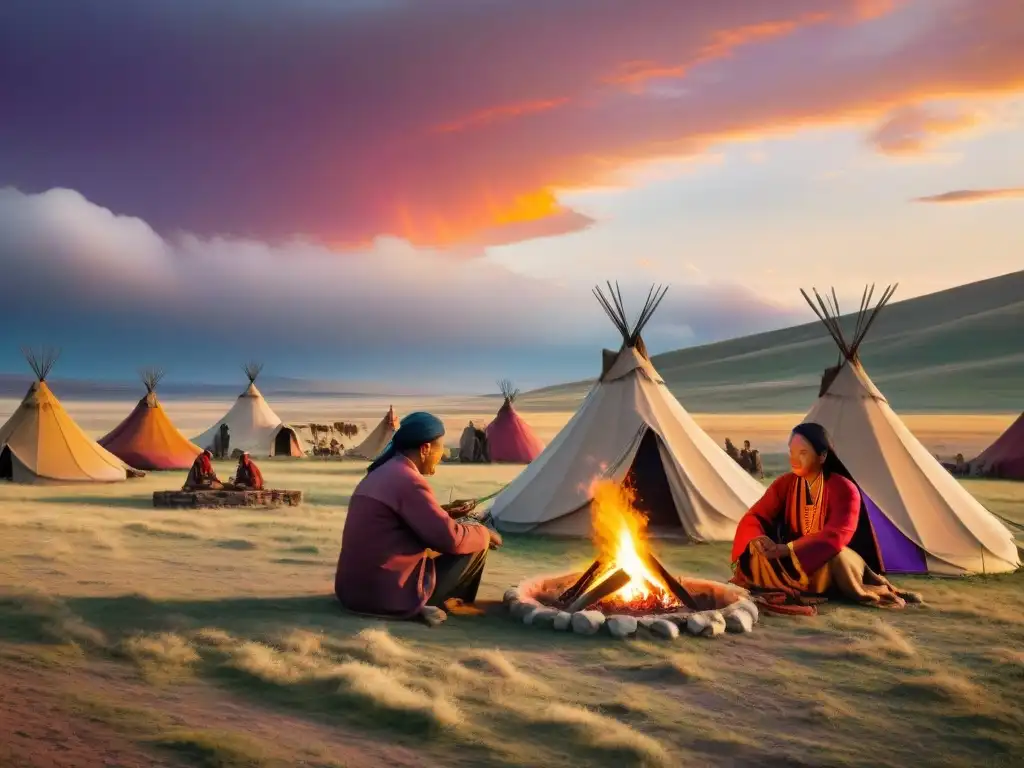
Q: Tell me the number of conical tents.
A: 8